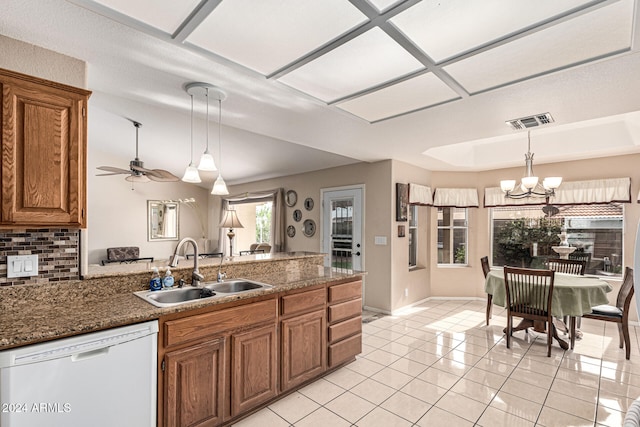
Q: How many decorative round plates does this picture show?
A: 5